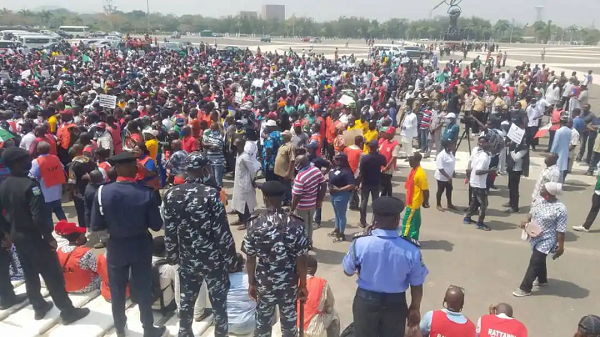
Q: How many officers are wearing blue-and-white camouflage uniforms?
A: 2